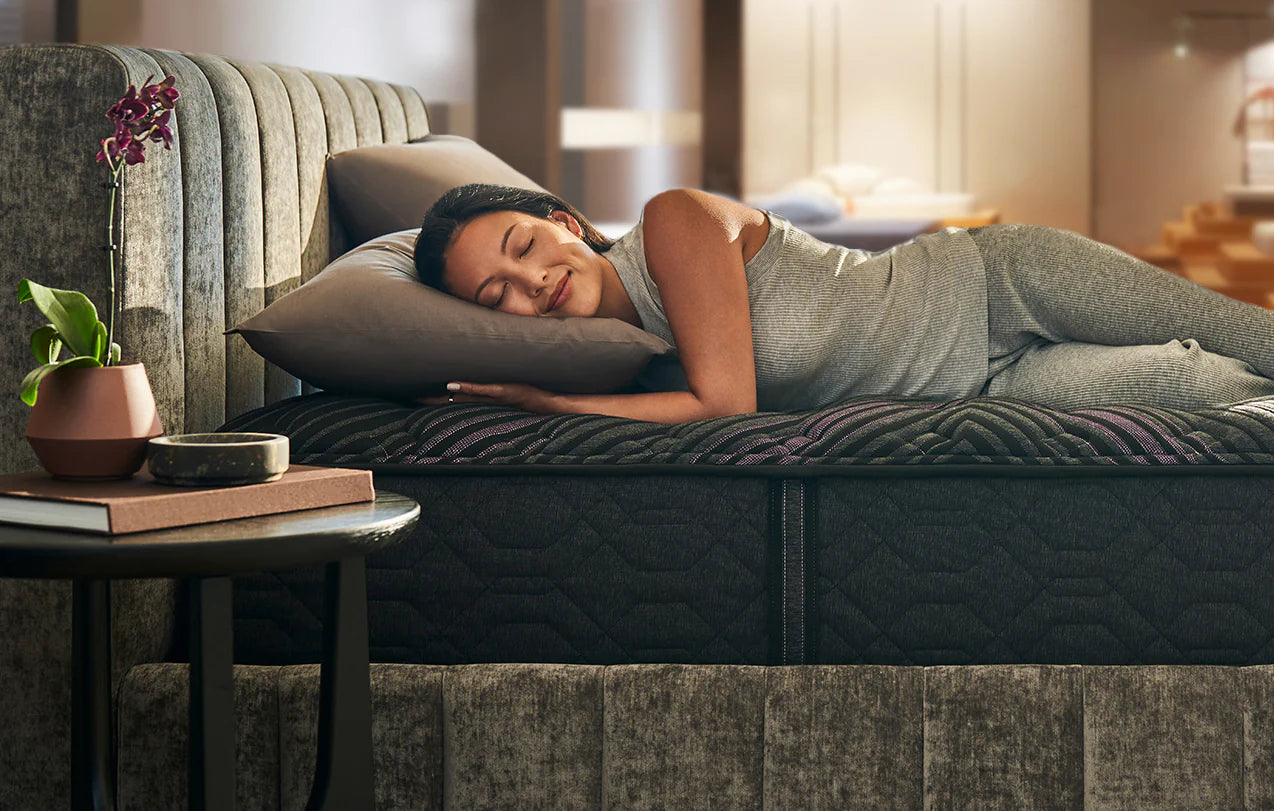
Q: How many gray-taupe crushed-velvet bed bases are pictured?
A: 1